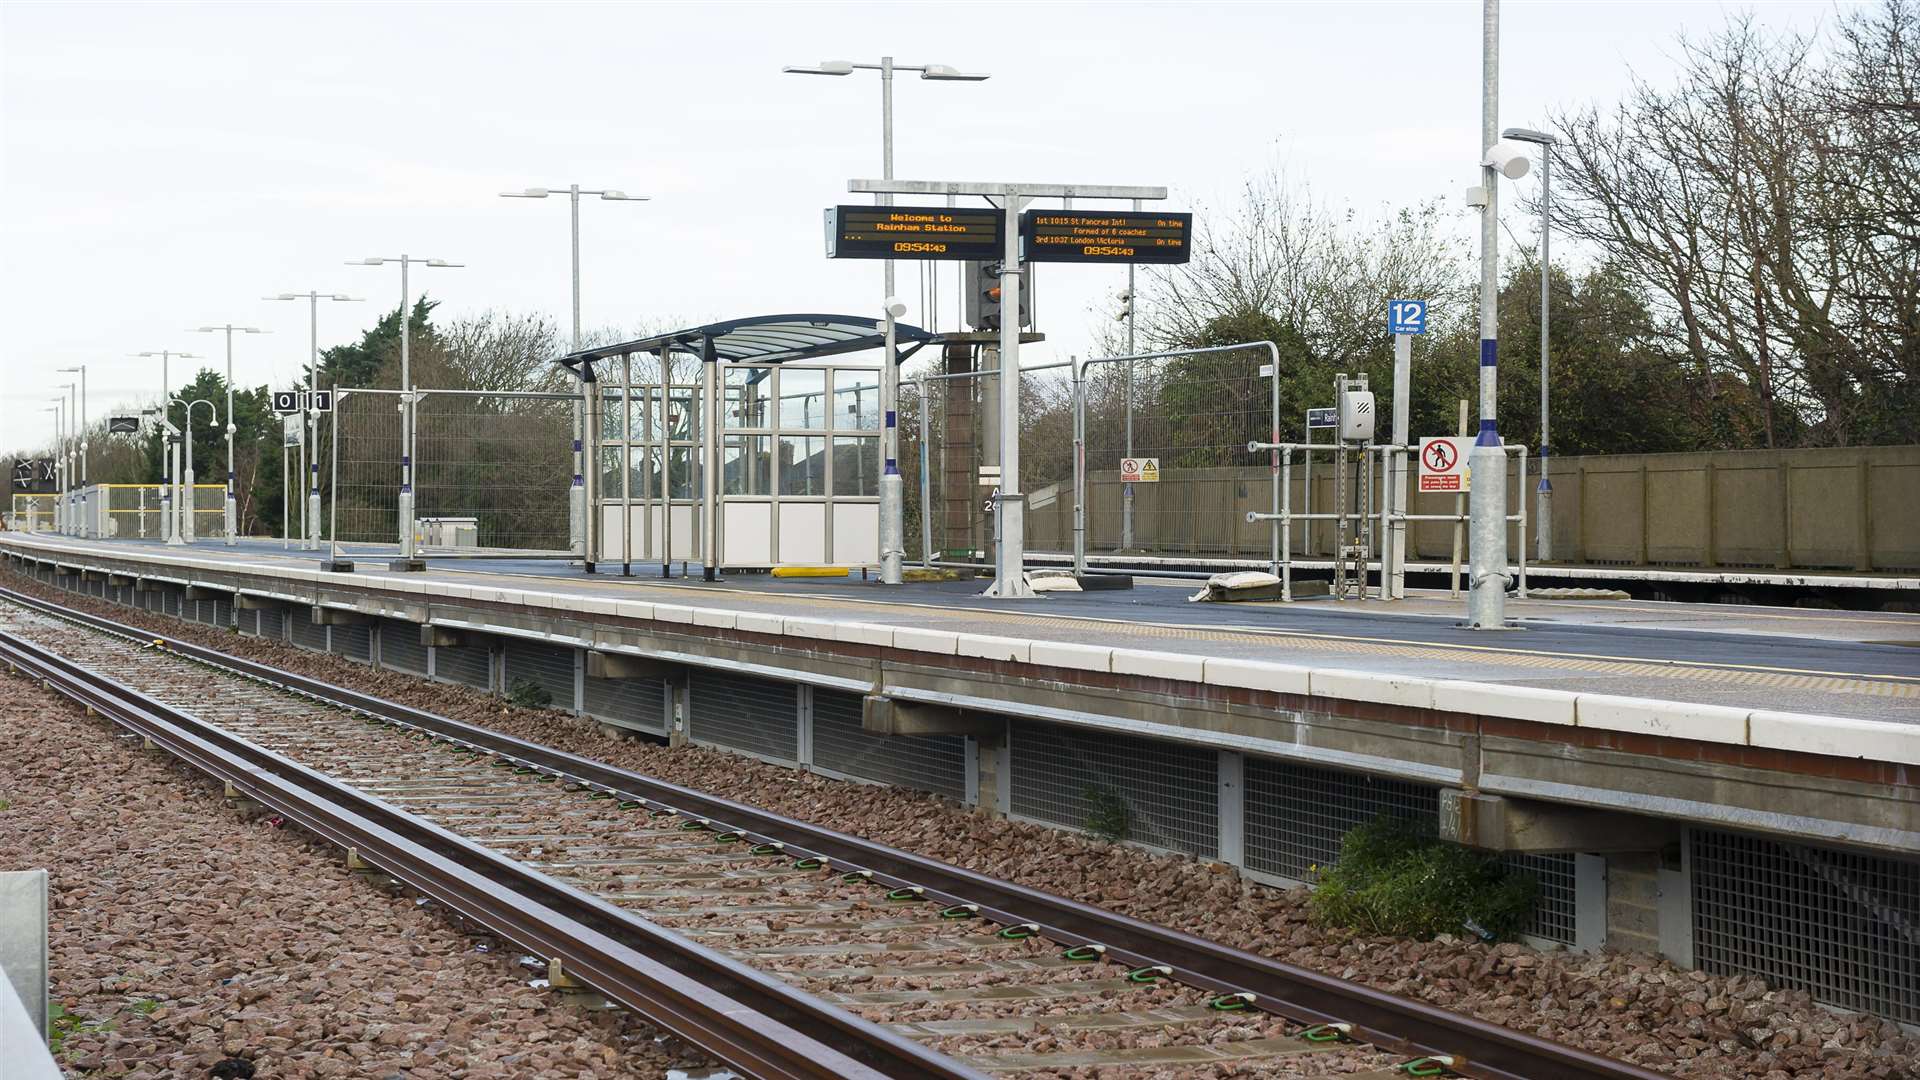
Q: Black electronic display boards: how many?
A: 2